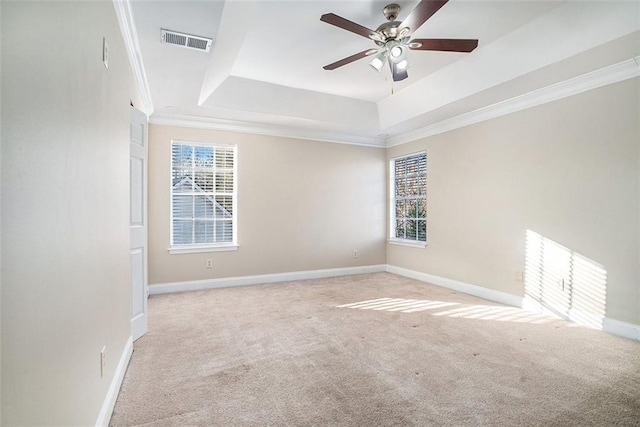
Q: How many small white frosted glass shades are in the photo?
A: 3